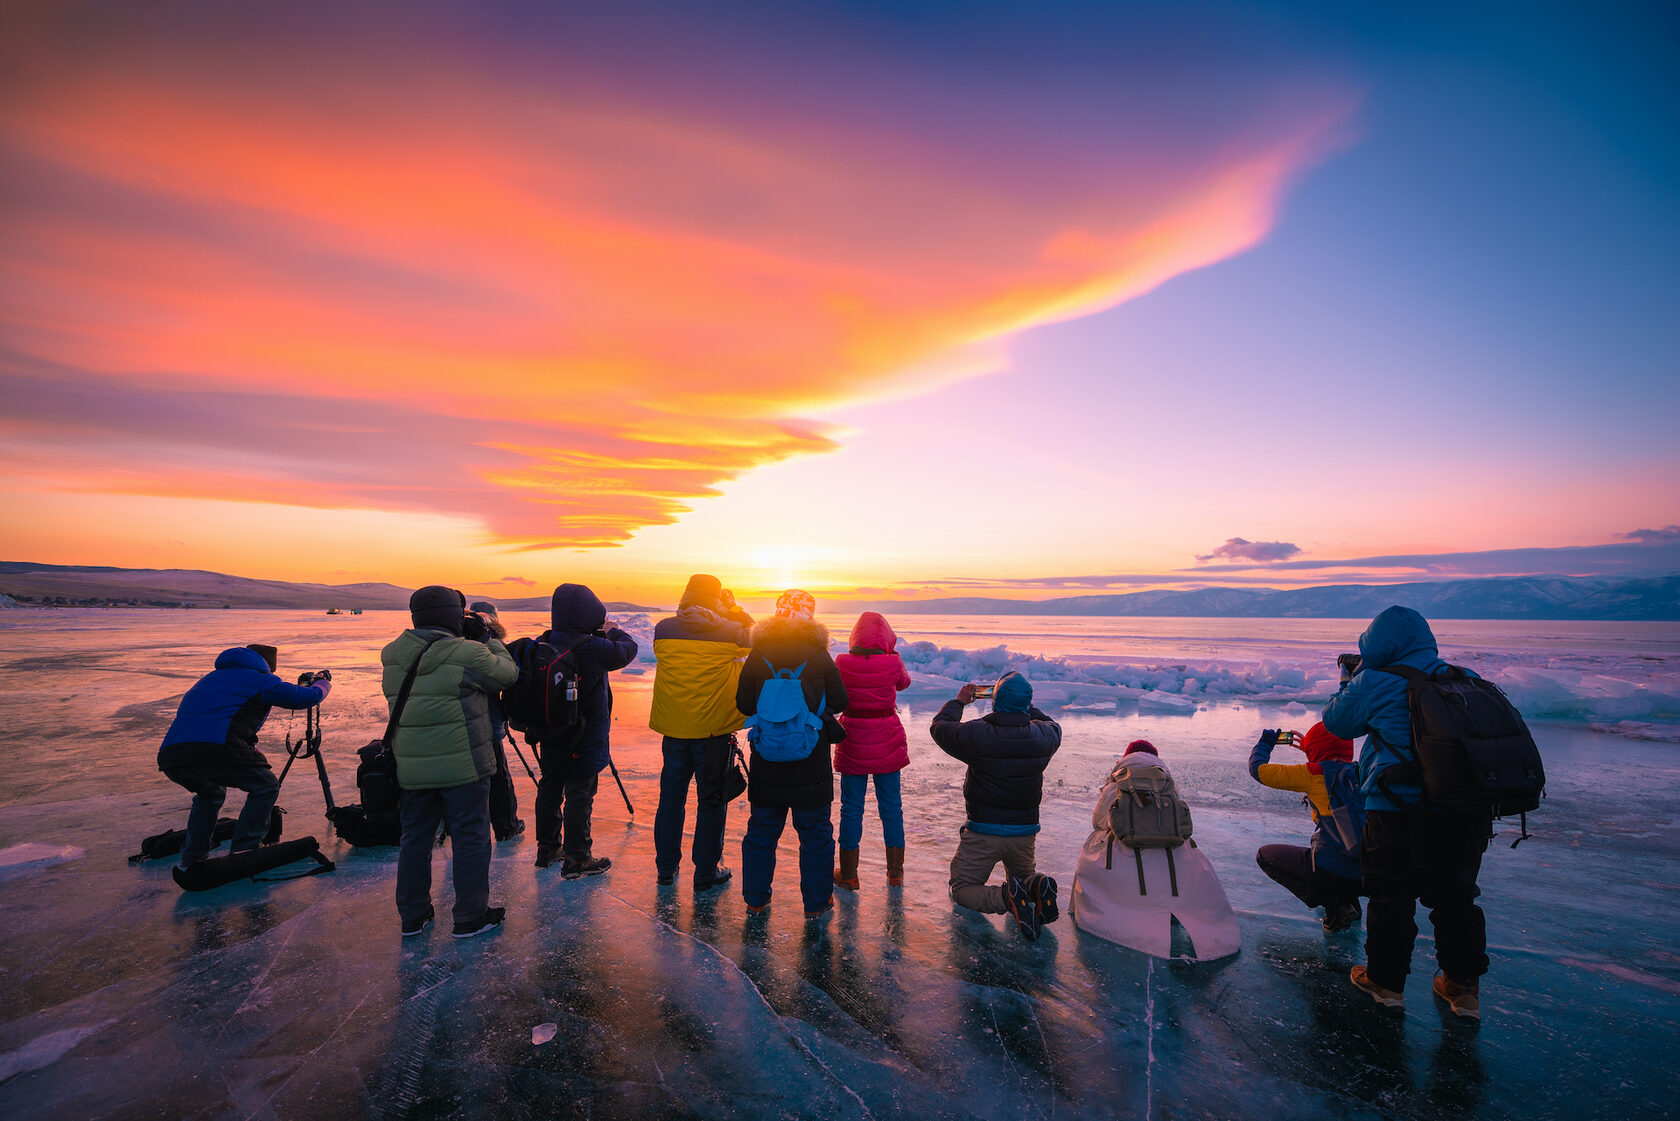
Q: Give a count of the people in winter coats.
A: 11